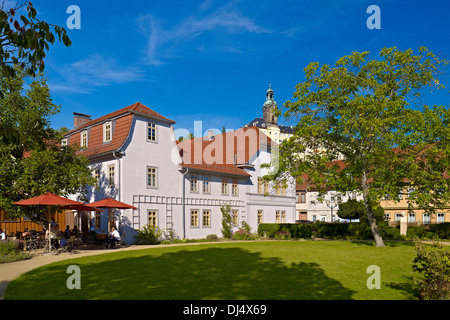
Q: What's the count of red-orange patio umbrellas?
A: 3